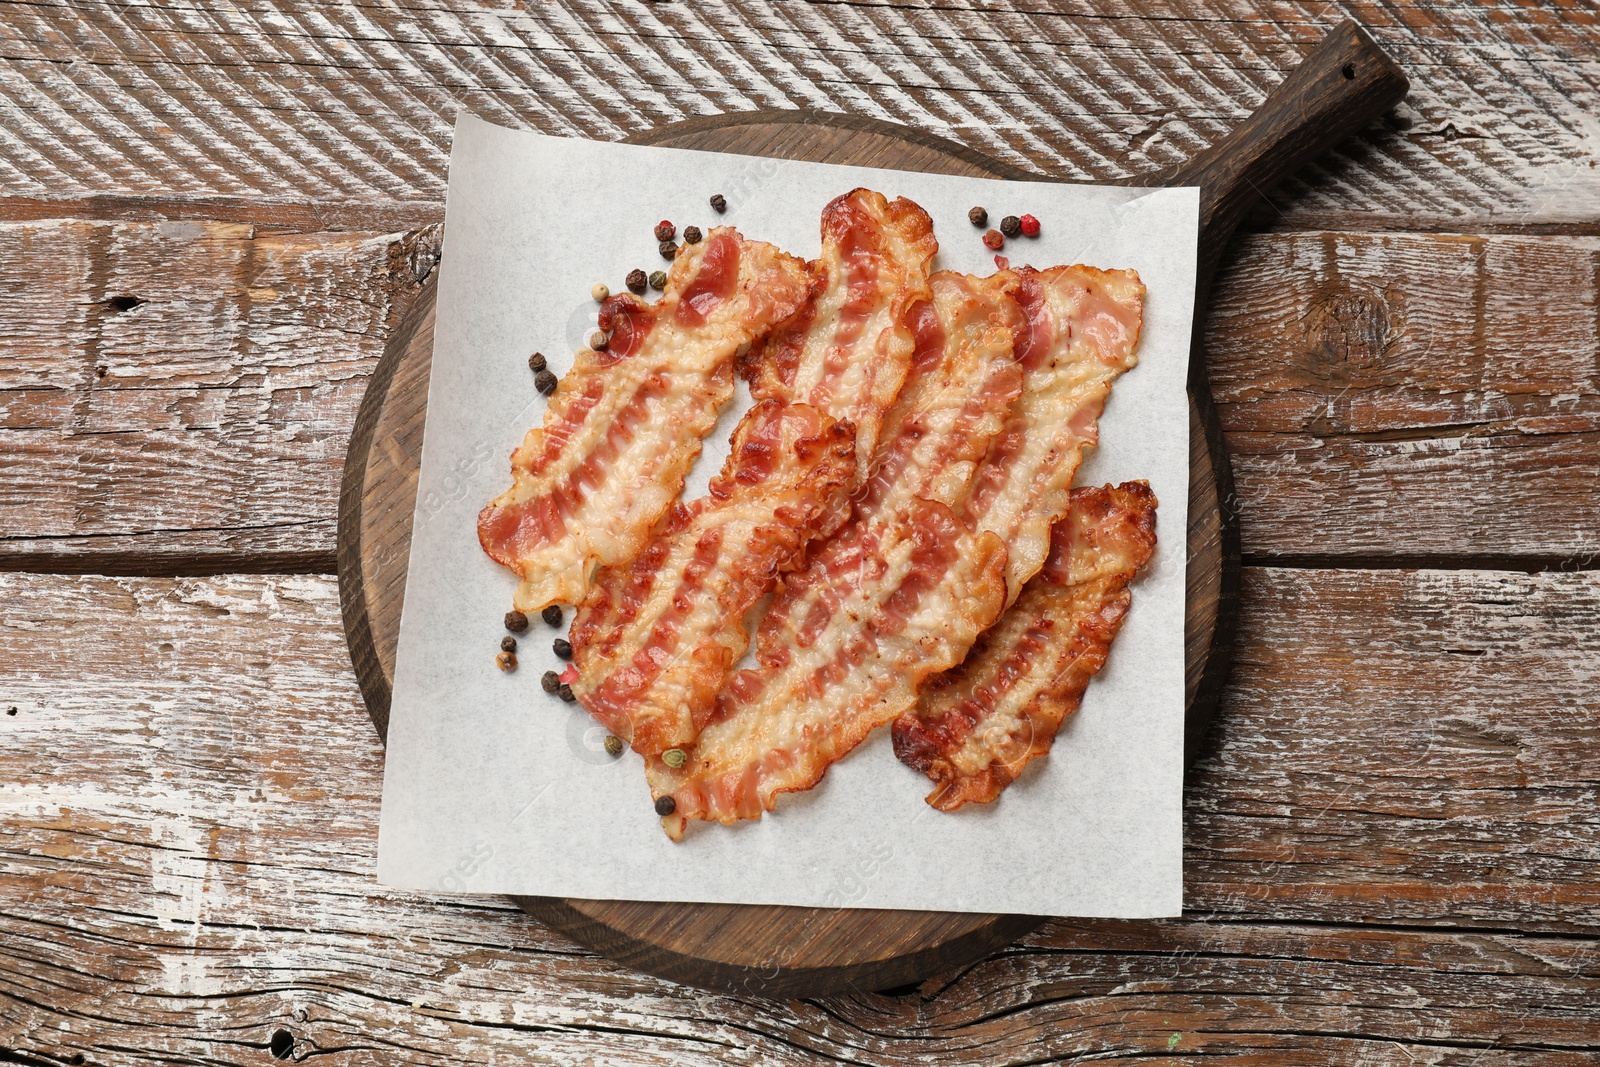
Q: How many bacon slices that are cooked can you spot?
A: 7